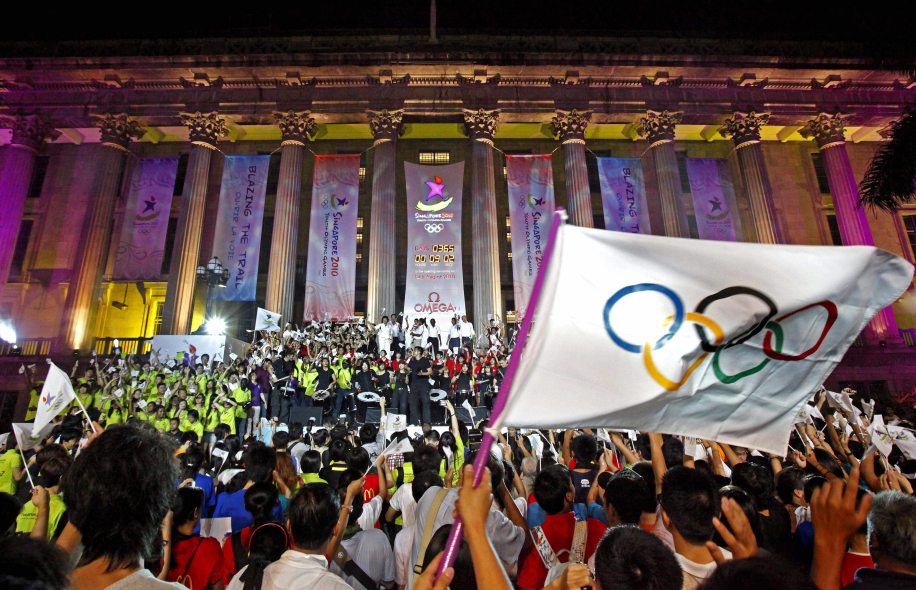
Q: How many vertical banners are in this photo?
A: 7